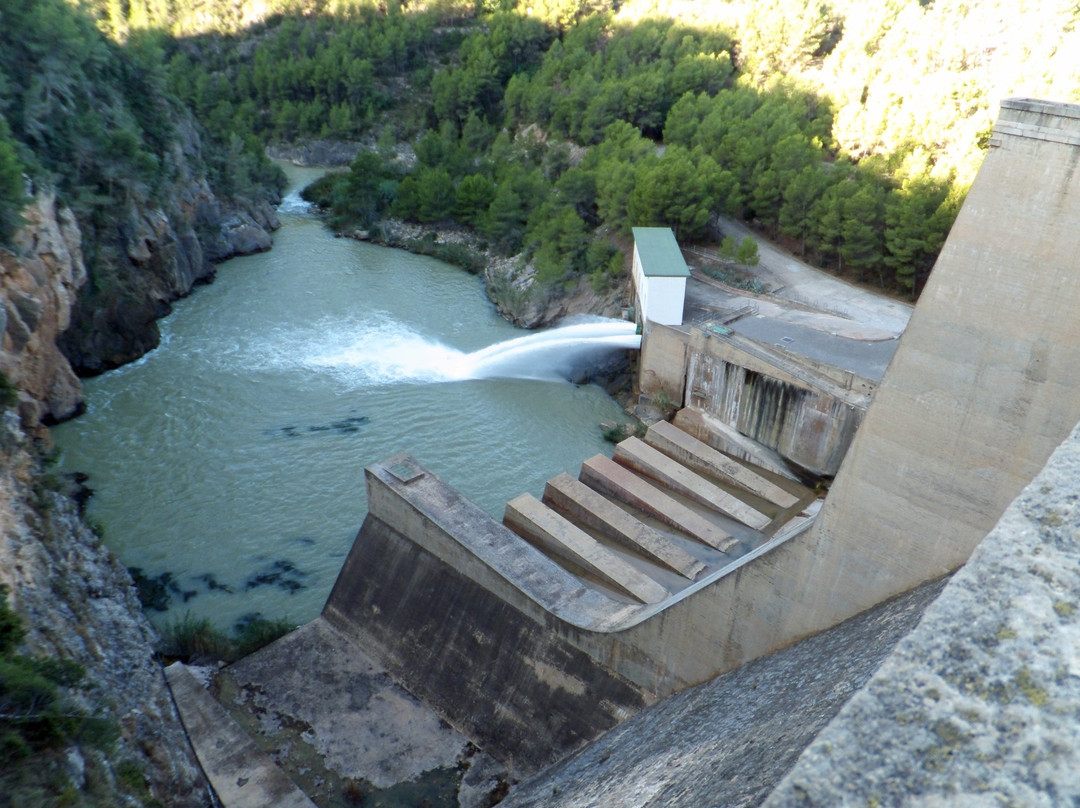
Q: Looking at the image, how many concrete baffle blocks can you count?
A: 5